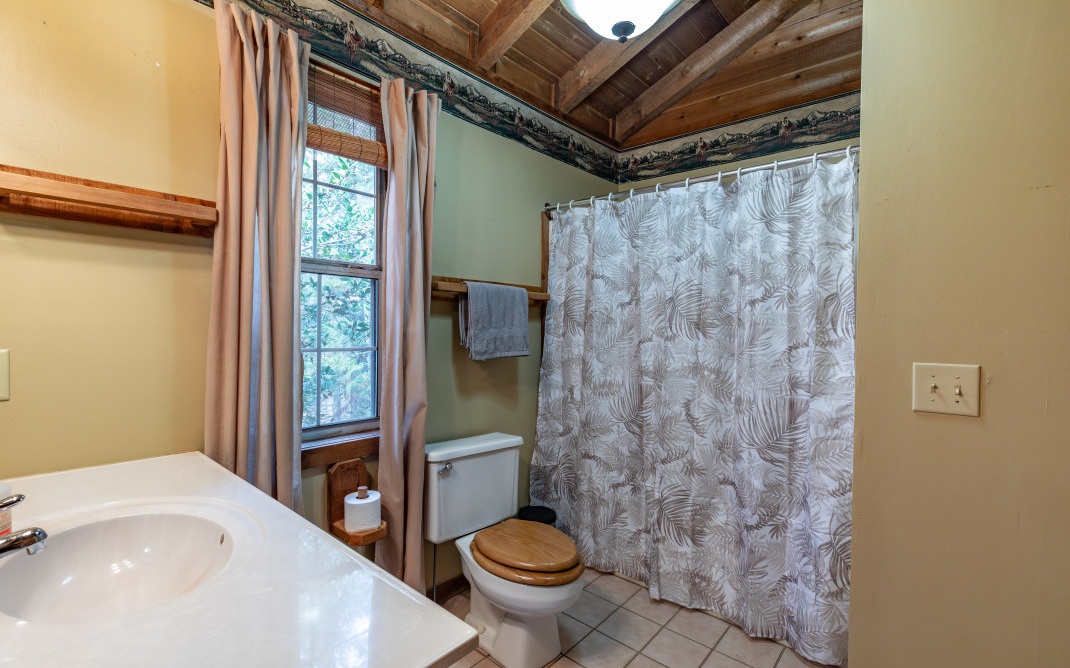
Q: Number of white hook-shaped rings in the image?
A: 12